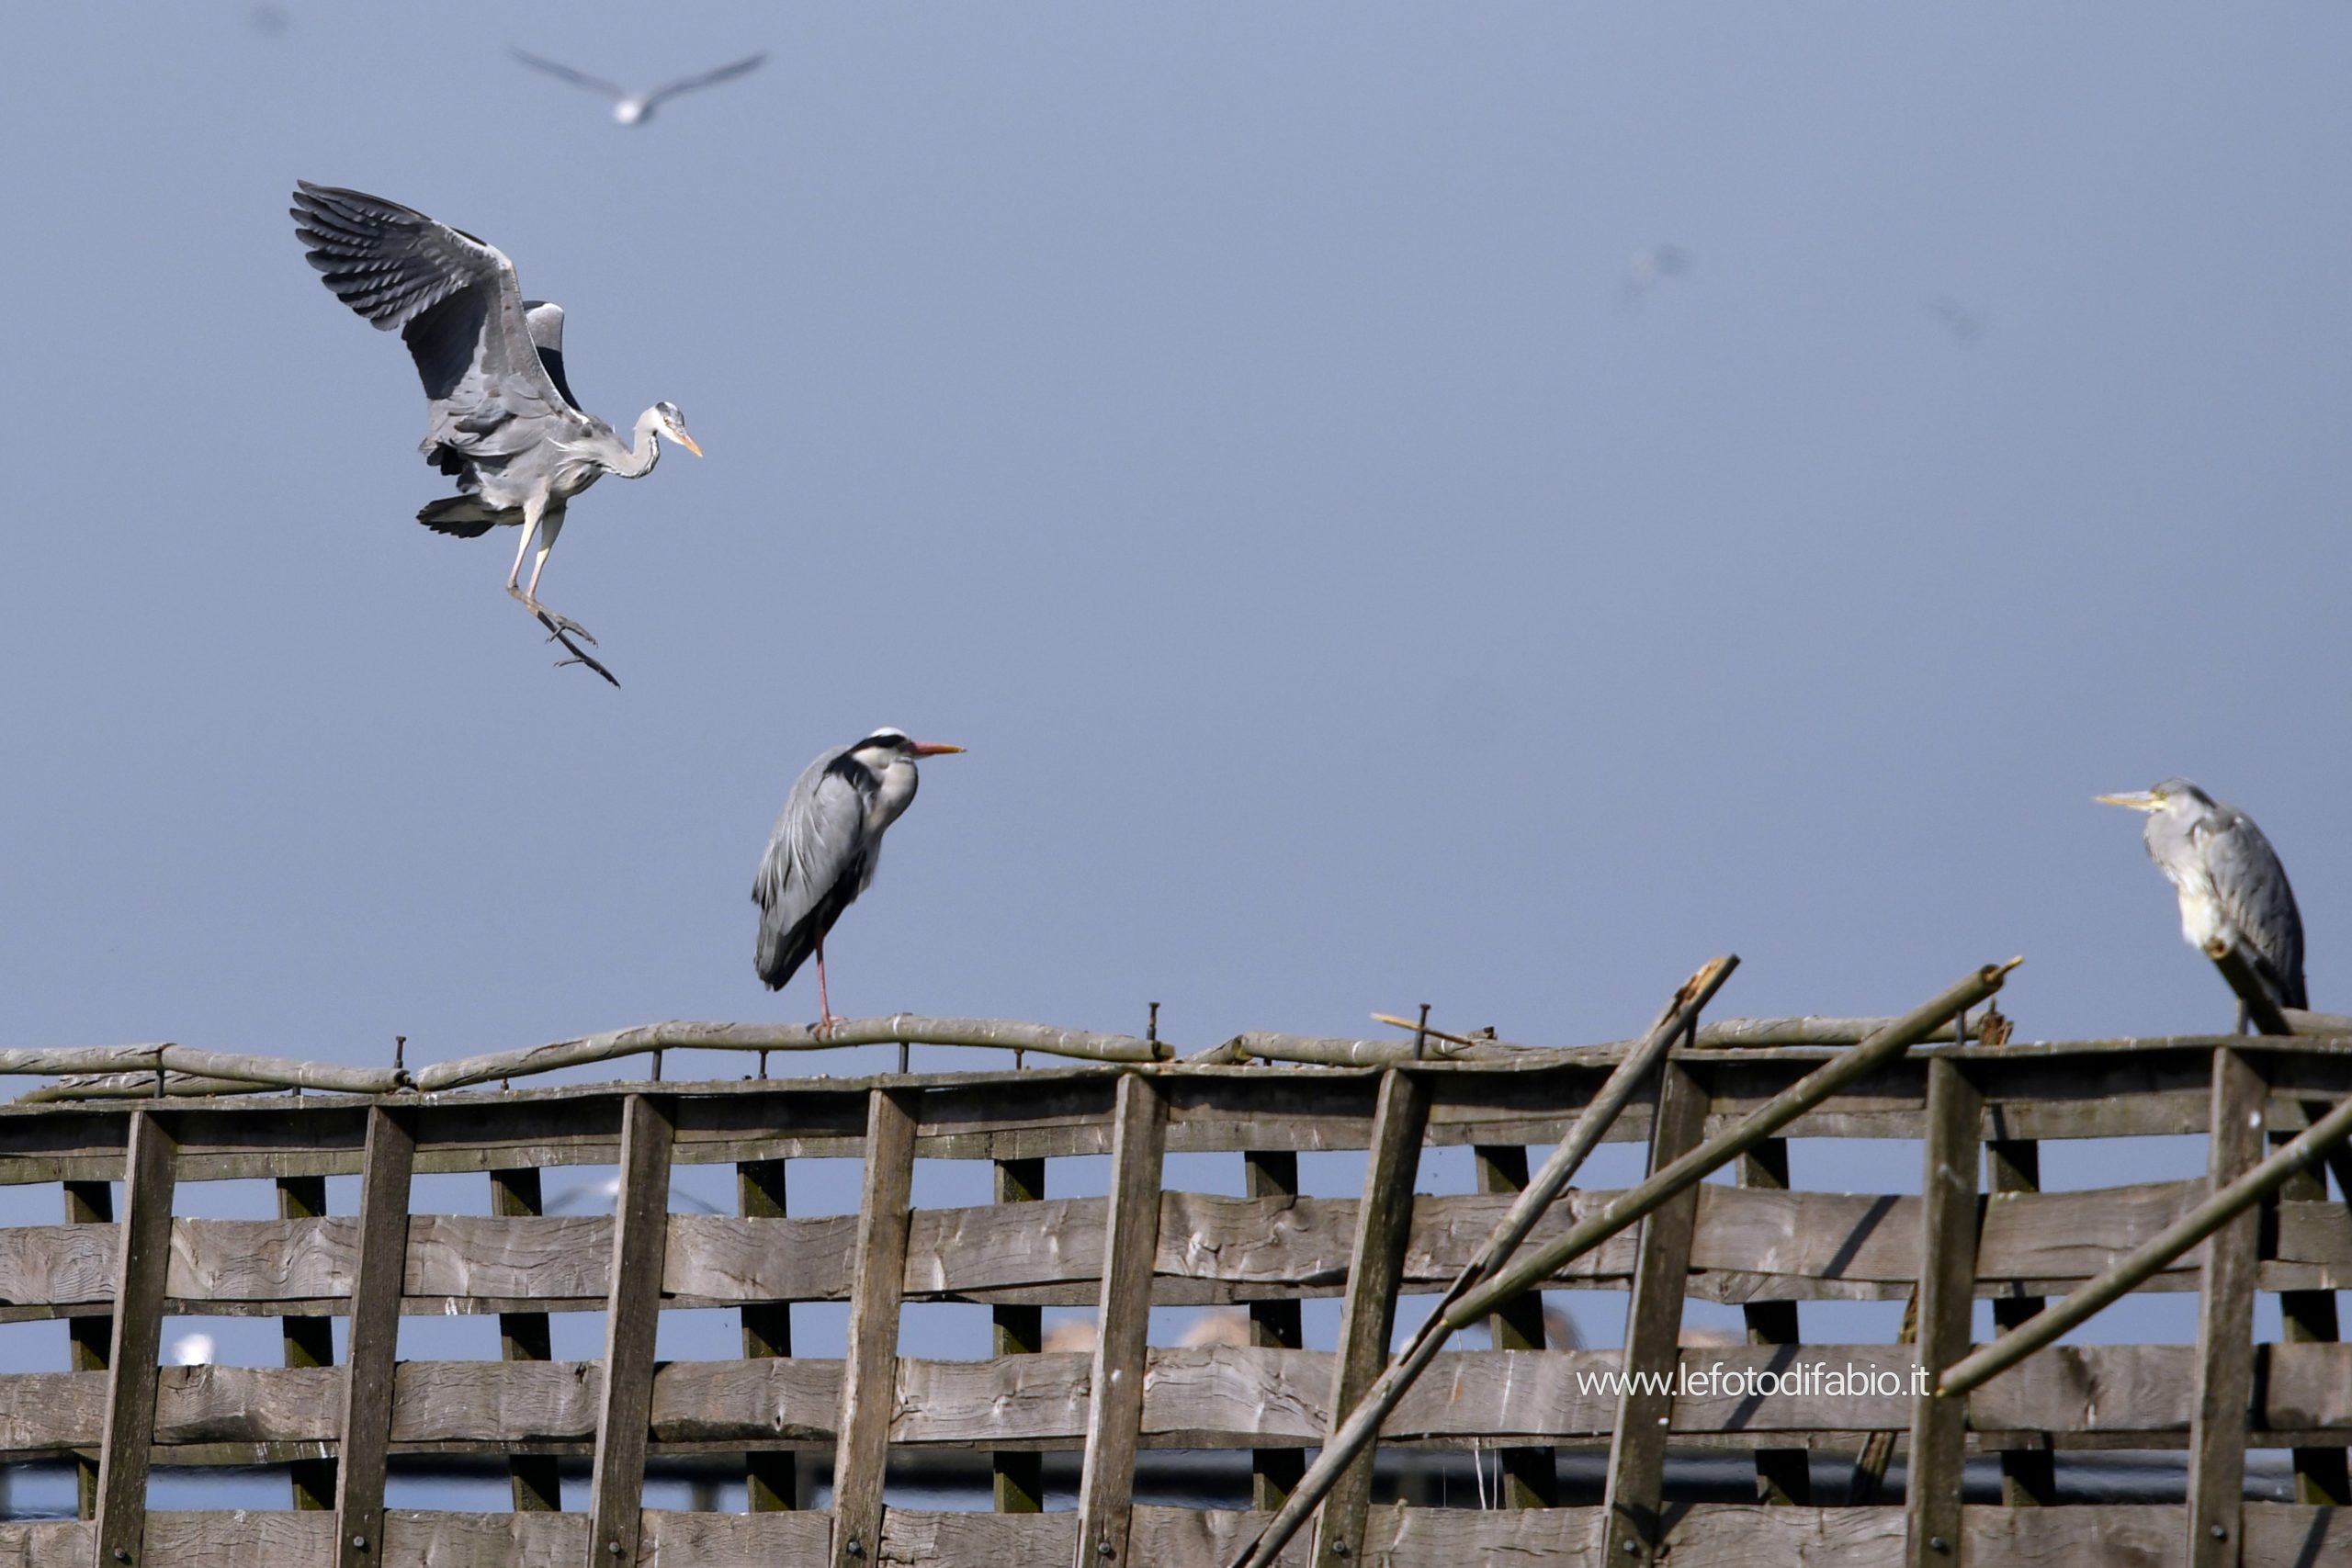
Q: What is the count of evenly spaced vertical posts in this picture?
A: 9